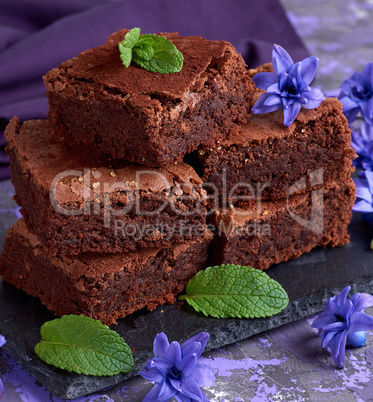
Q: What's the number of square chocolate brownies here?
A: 5